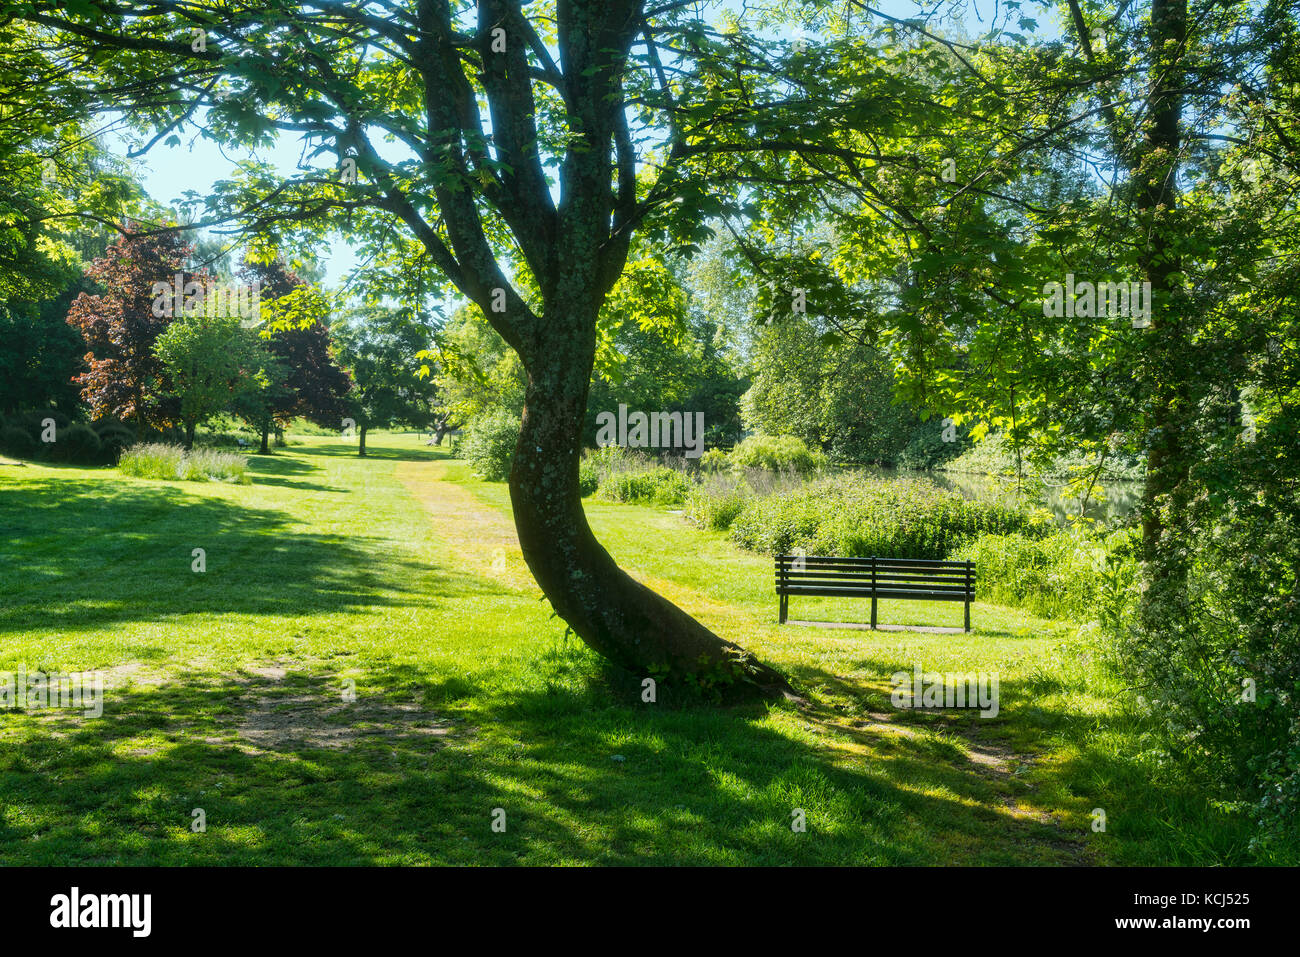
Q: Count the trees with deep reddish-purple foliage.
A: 2